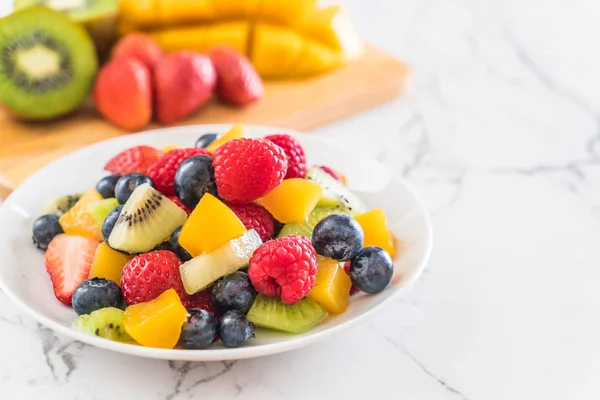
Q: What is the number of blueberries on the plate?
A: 13